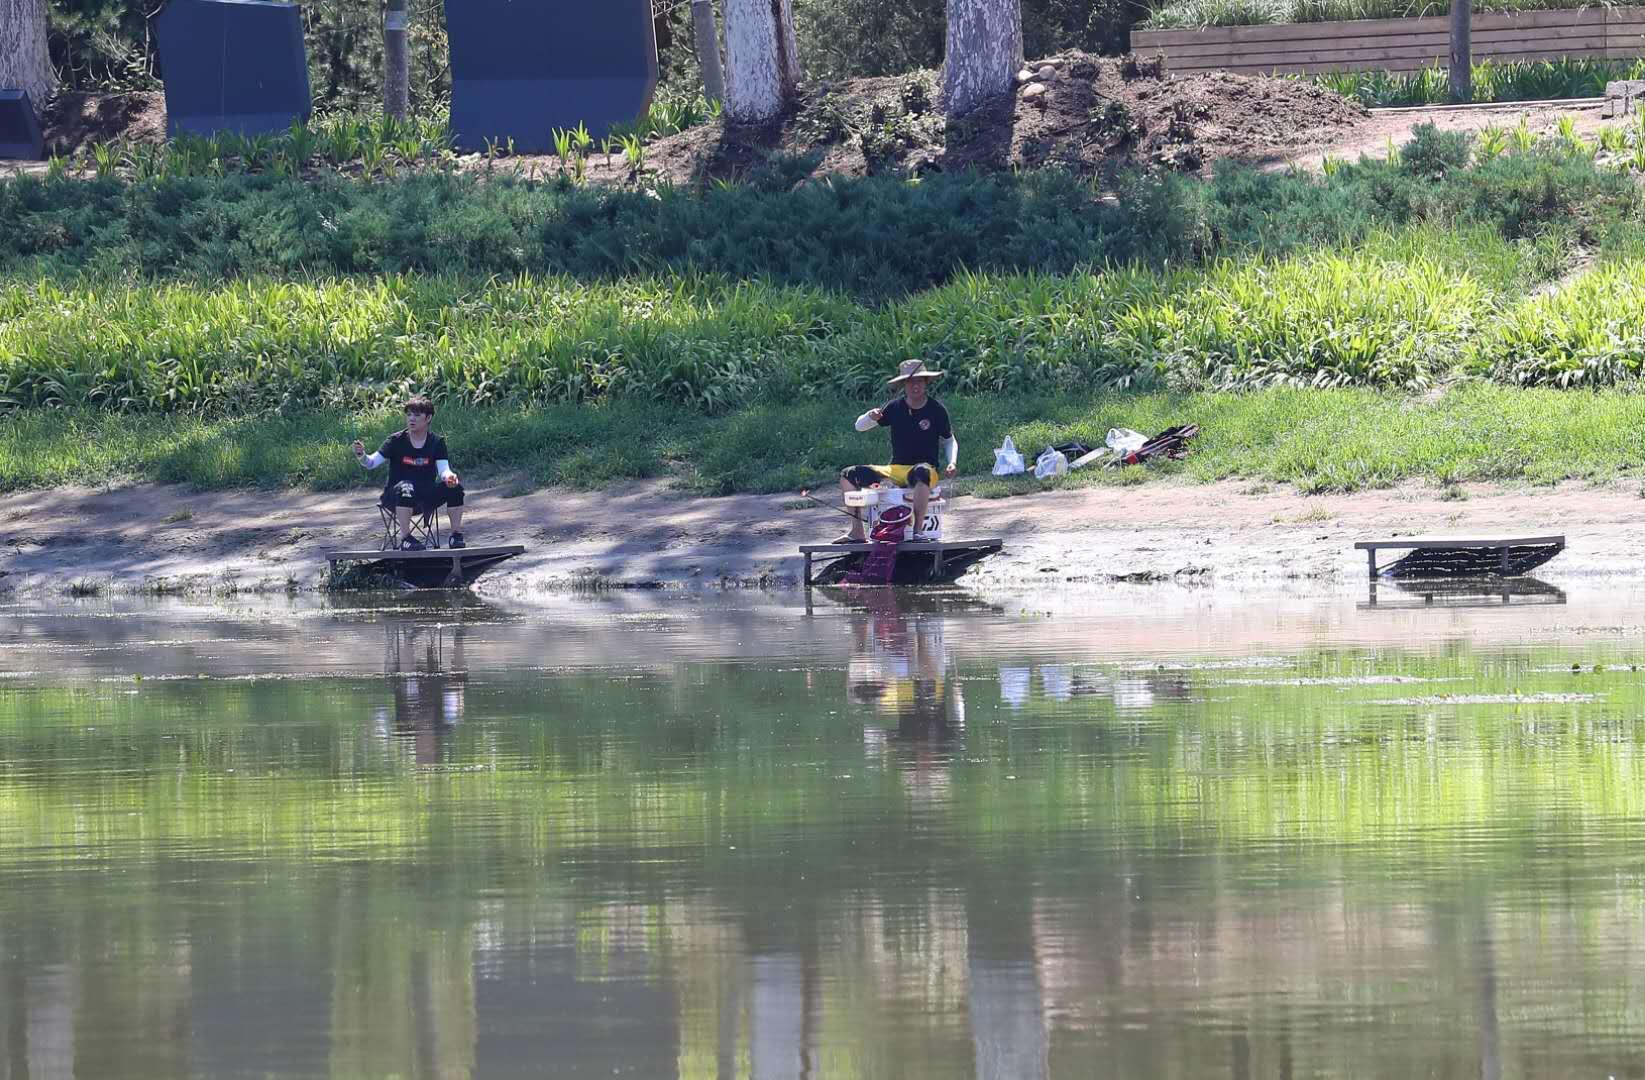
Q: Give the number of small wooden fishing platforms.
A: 3